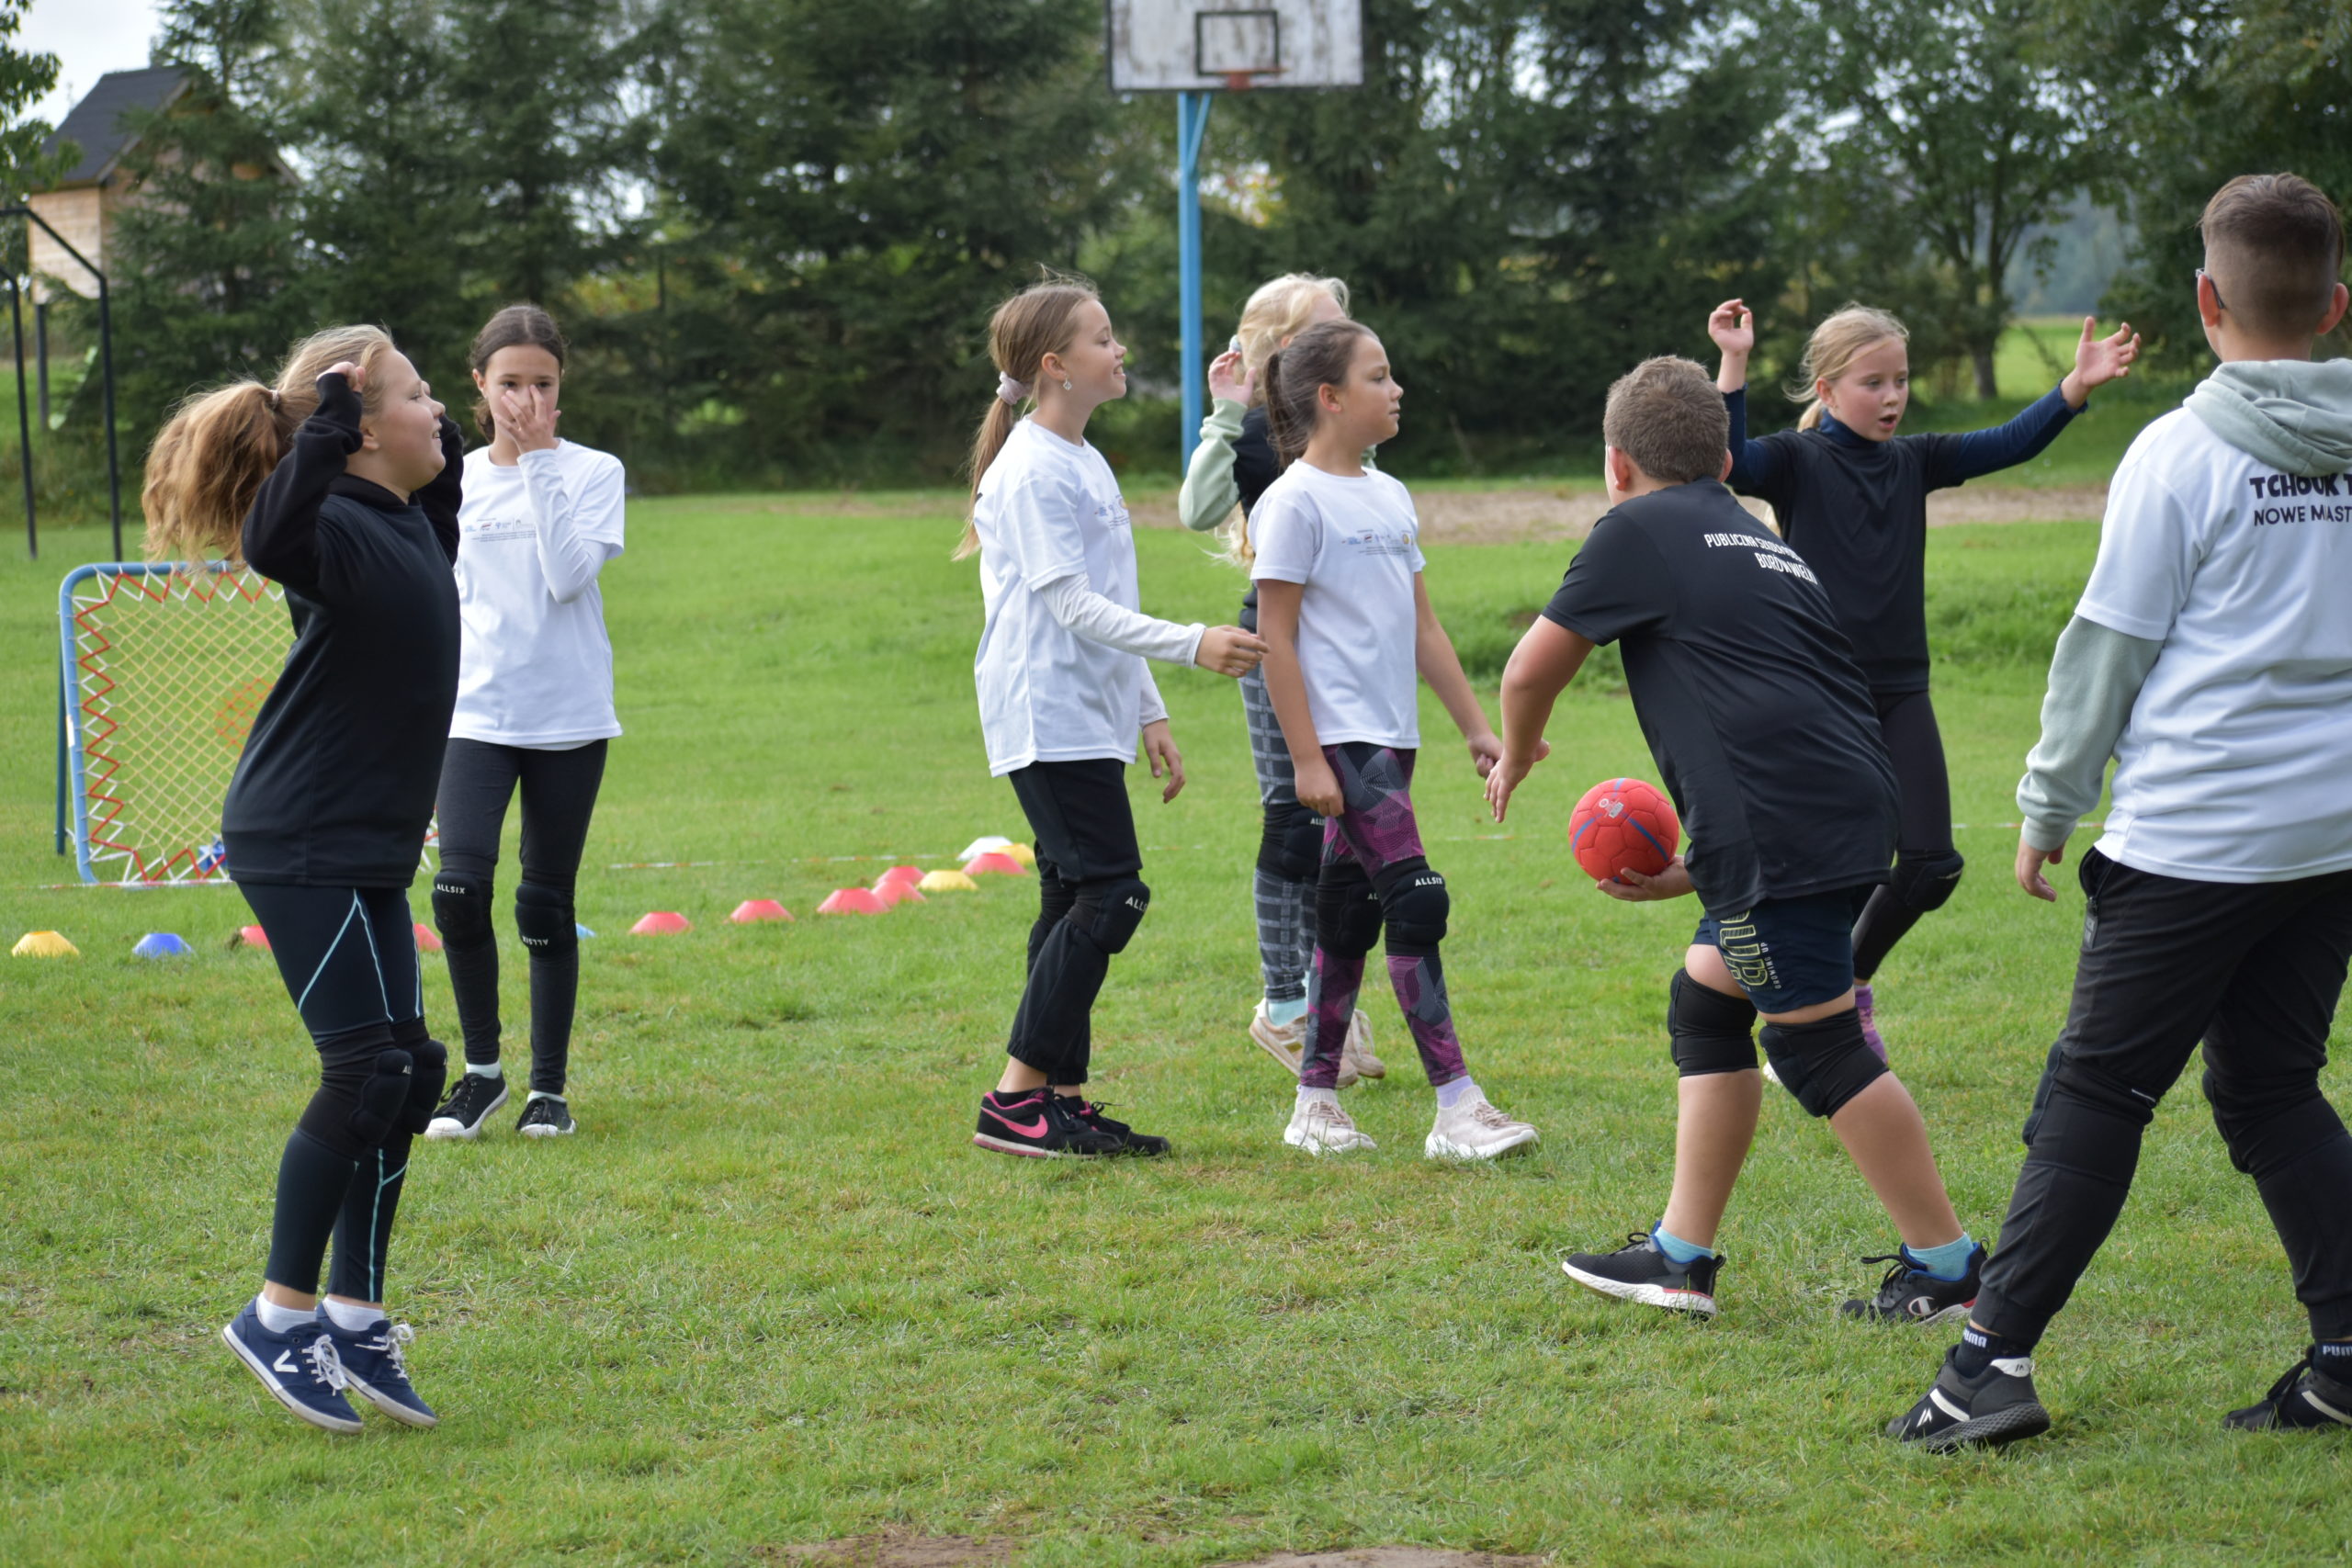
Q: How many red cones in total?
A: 8